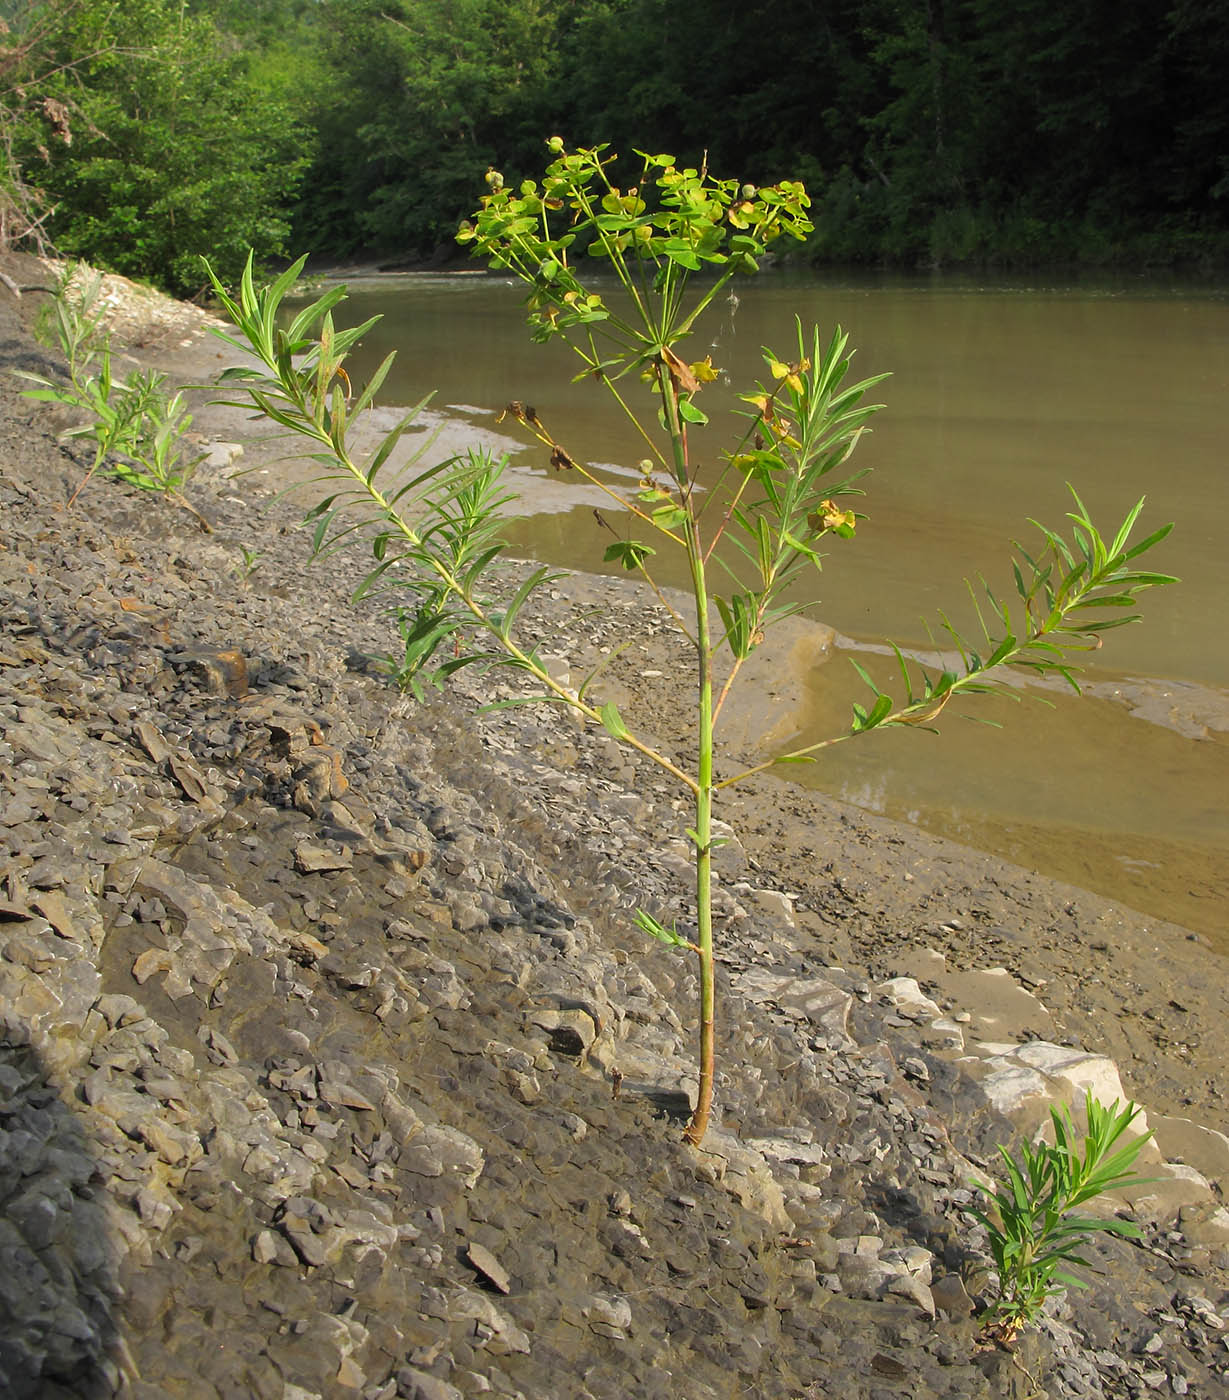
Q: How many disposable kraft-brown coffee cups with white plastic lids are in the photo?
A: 0